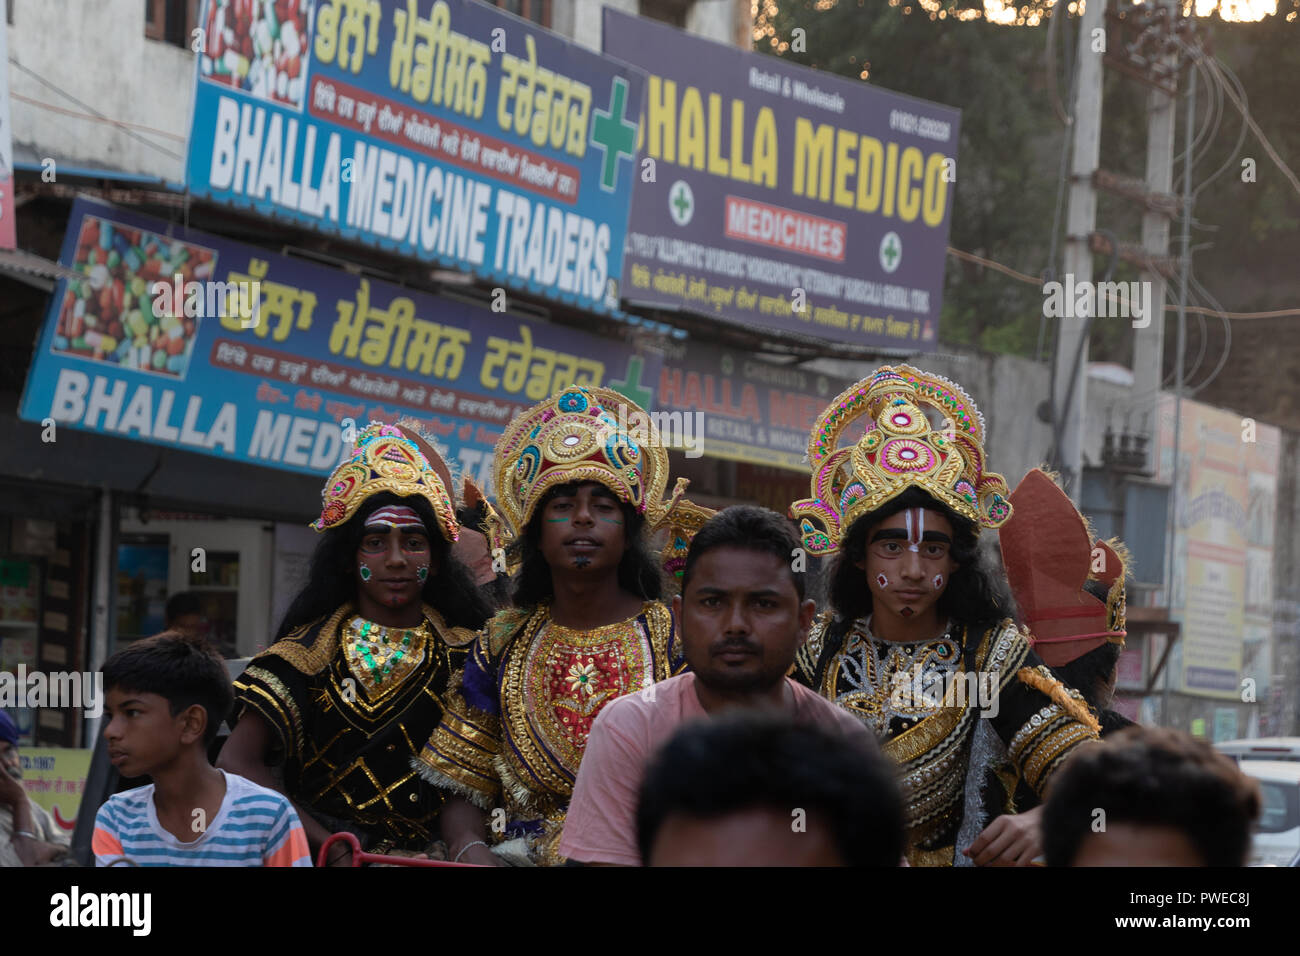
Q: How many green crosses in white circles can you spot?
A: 2